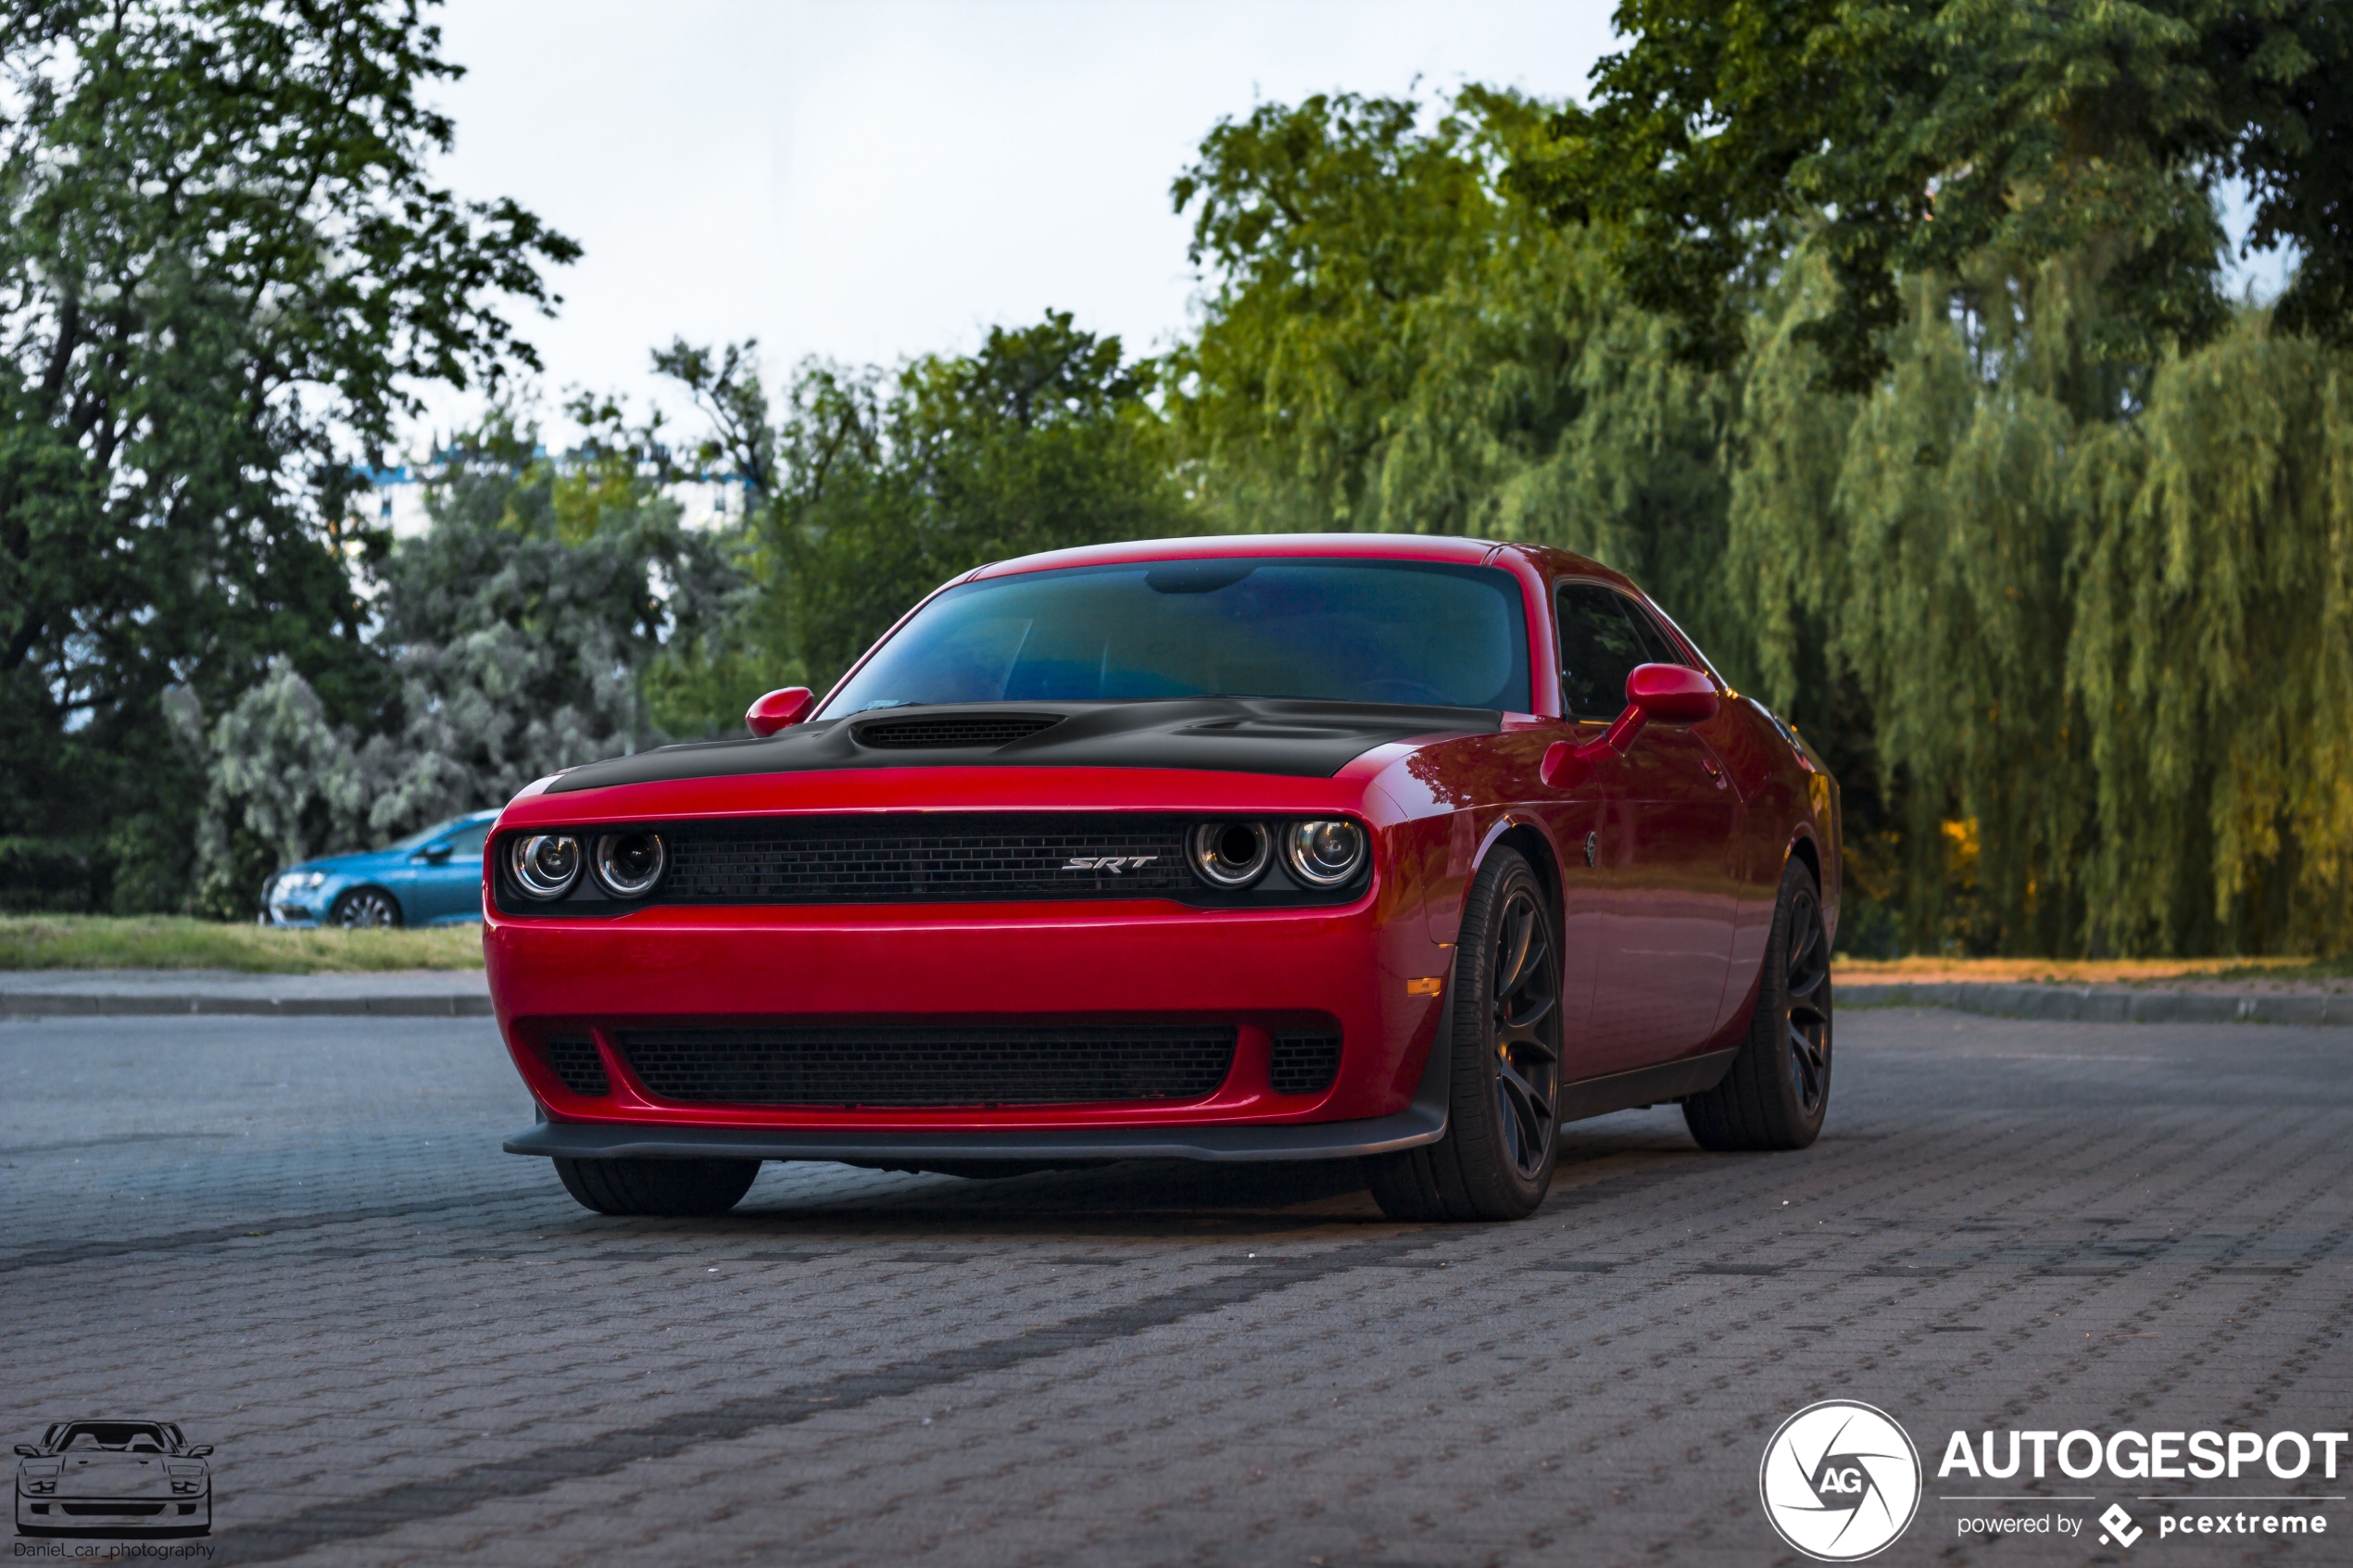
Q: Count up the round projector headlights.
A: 4